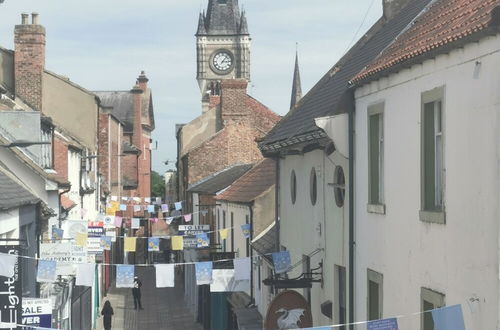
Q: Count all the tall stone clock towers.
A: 1